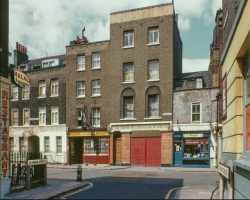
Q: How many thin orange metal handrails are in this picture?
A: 0